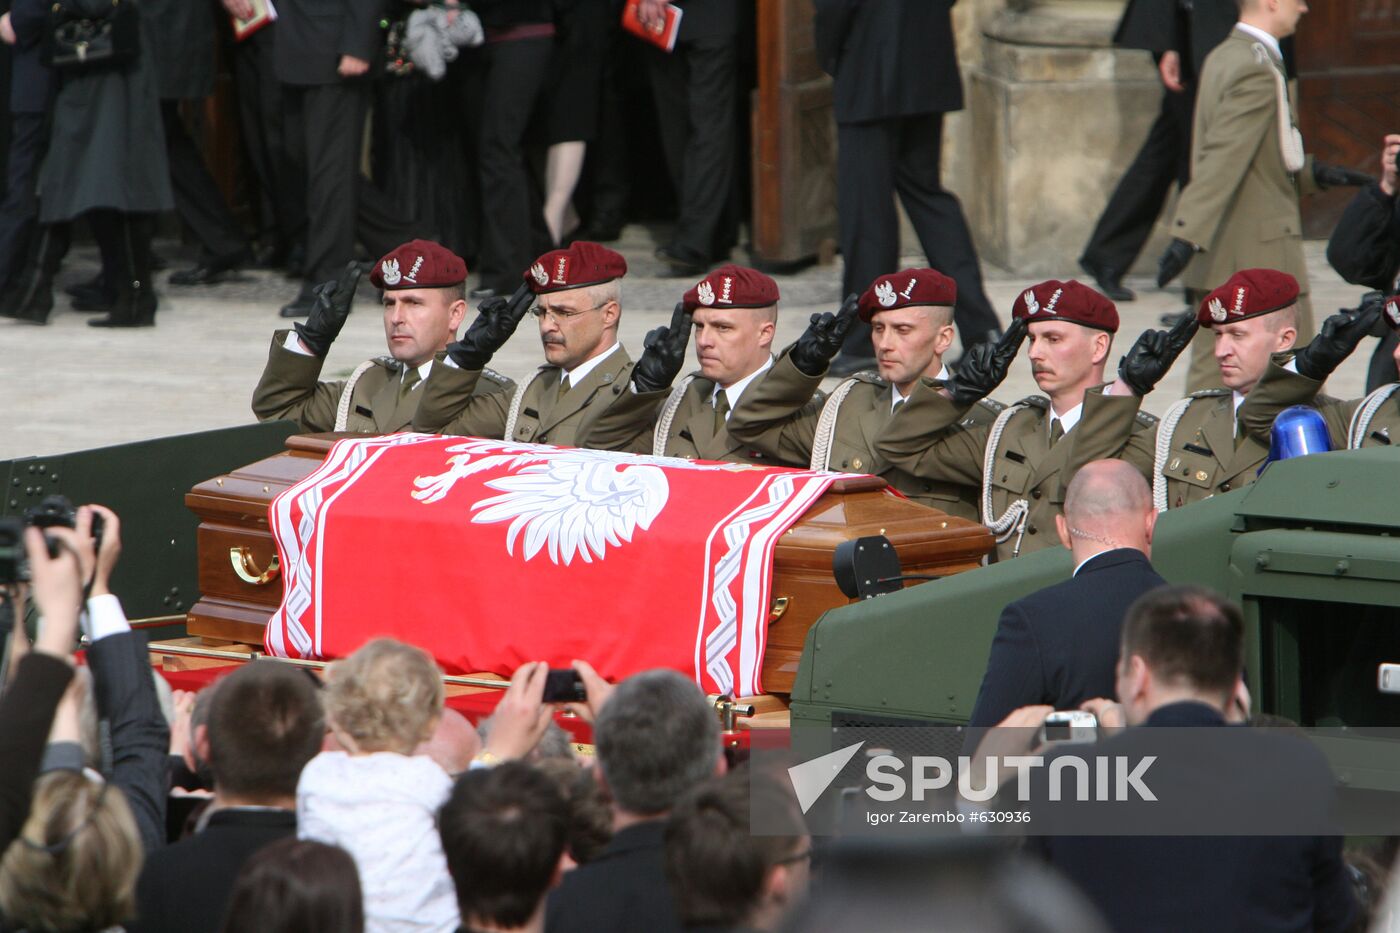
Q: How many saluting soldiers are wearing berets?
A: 7